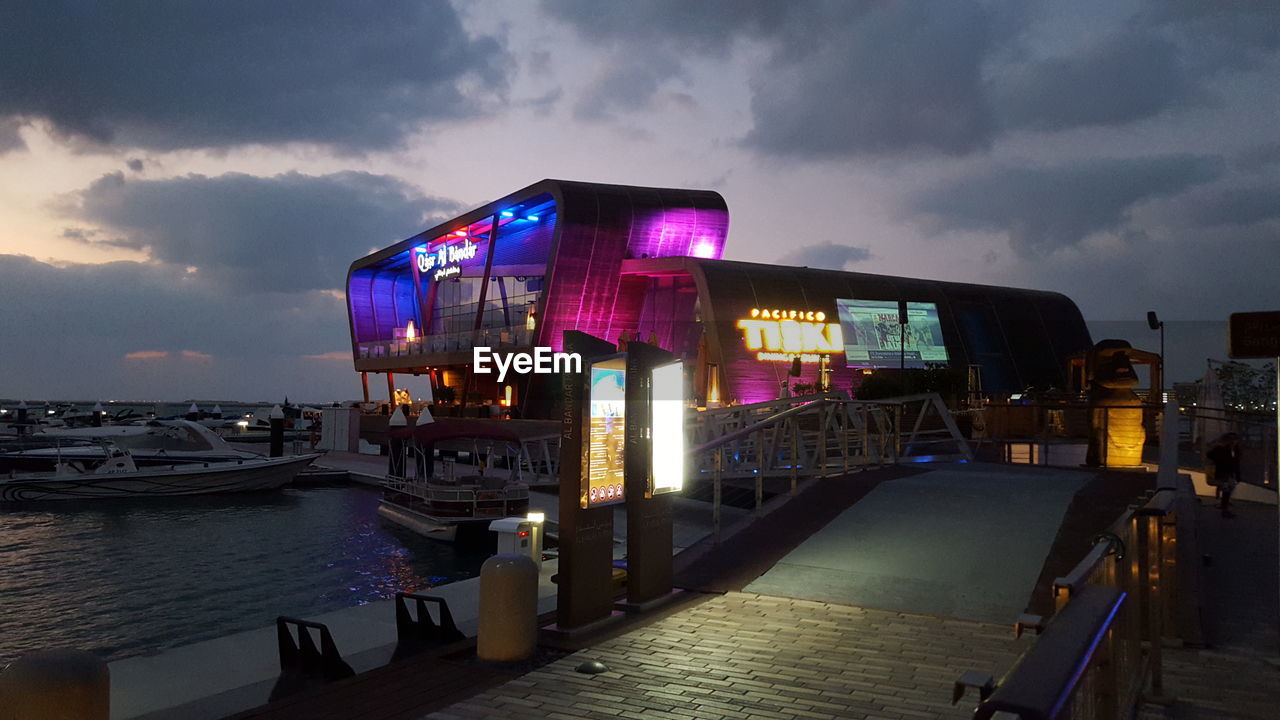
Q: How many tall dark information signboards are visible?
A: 2